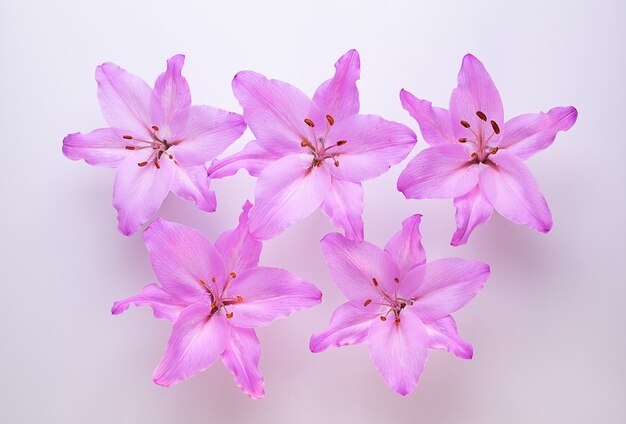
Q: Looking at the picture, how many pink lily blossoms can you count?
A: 5